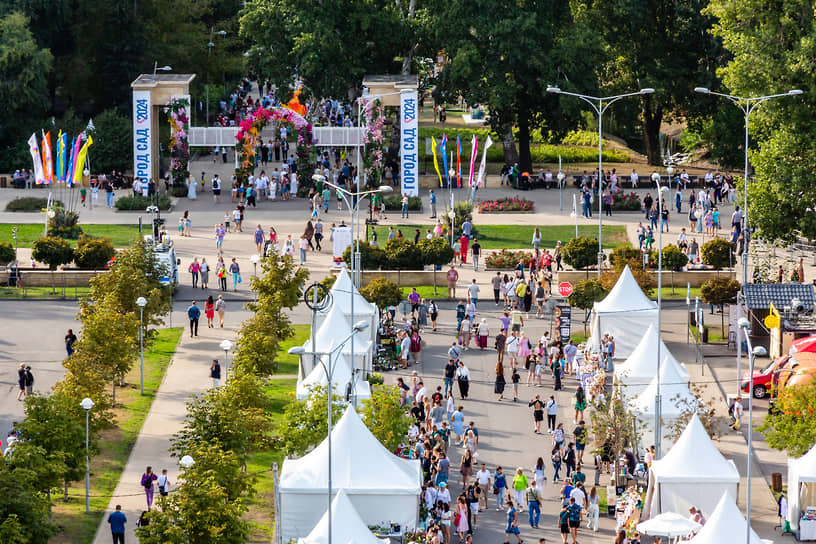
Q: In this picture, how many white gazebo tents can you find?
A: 11